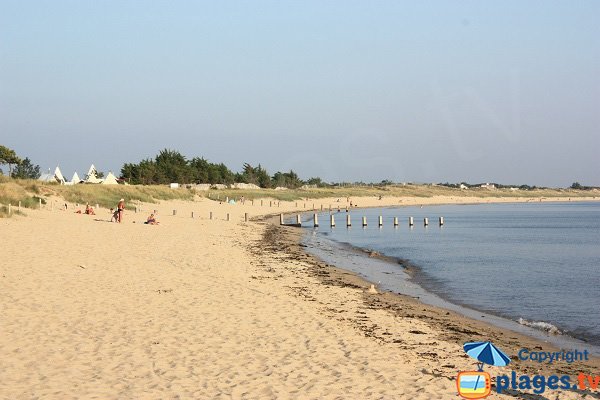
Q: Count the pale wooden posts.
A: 11